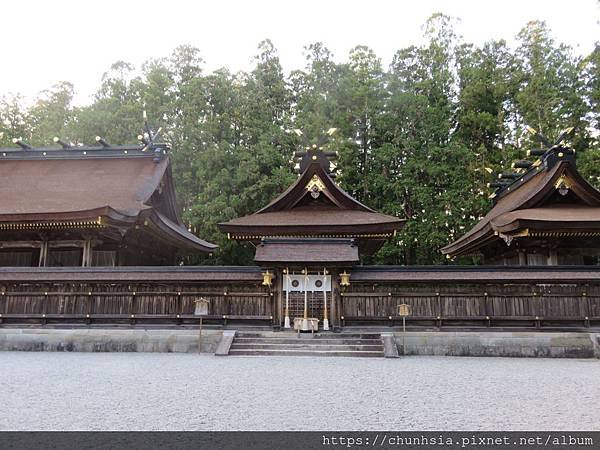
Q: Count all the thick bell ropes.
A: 3